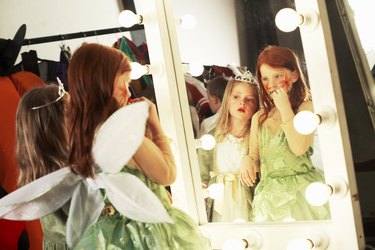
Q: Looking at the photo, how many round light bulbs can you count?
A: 11